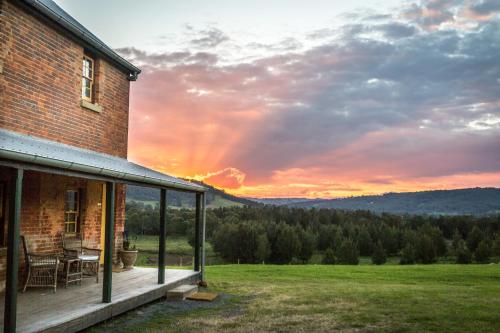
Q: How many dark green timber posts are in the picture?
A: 4